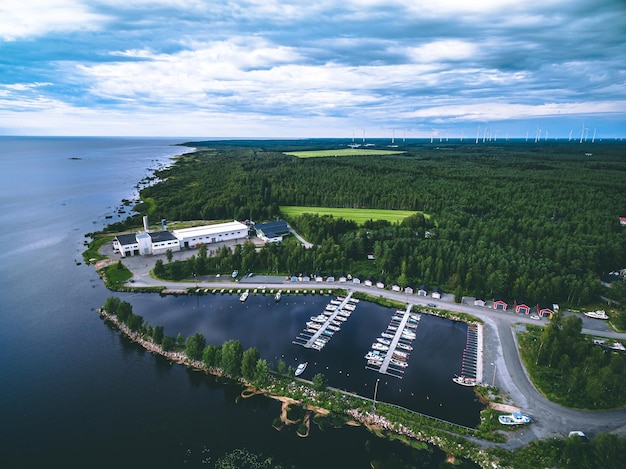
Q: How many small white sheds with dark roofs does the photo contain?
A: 13